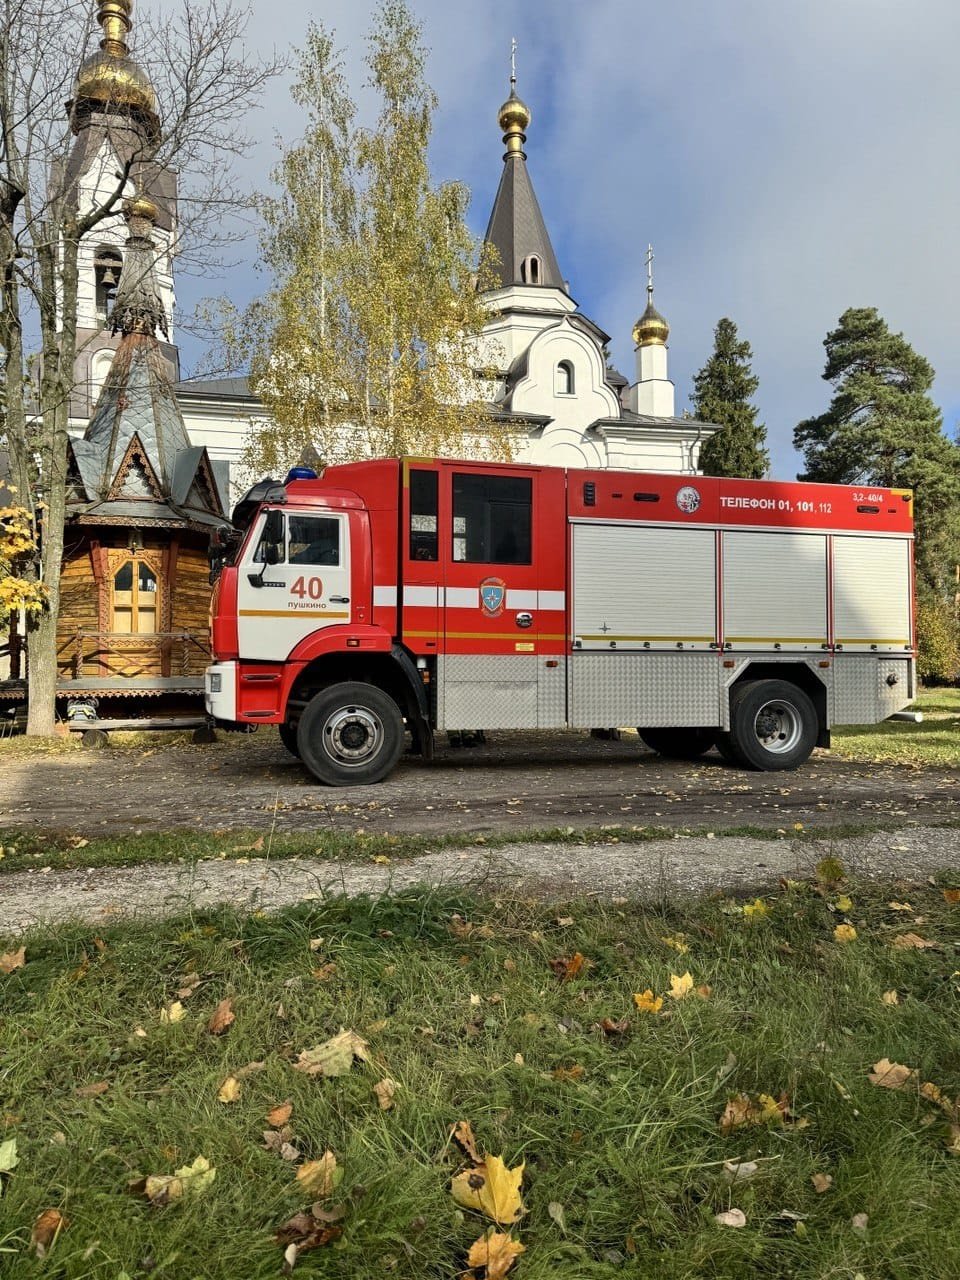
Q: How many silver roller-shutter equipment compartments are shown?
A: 3